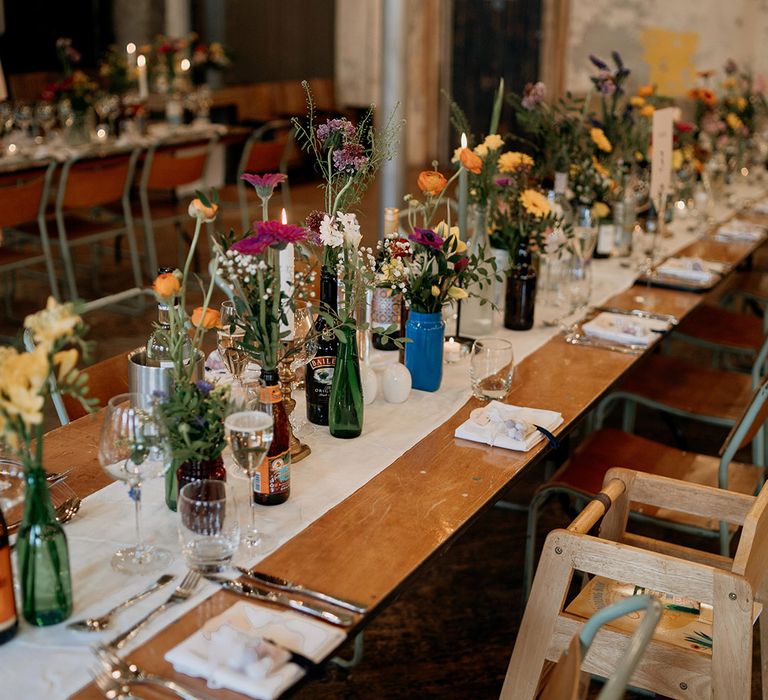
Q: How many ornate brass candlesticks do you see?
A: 1